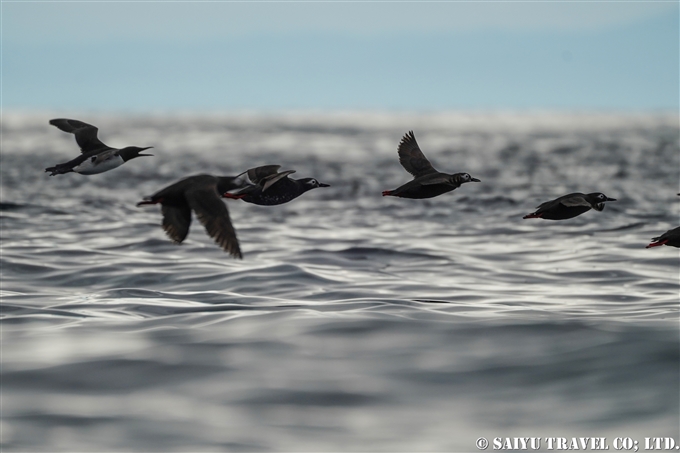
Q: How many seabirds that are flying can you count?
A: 6